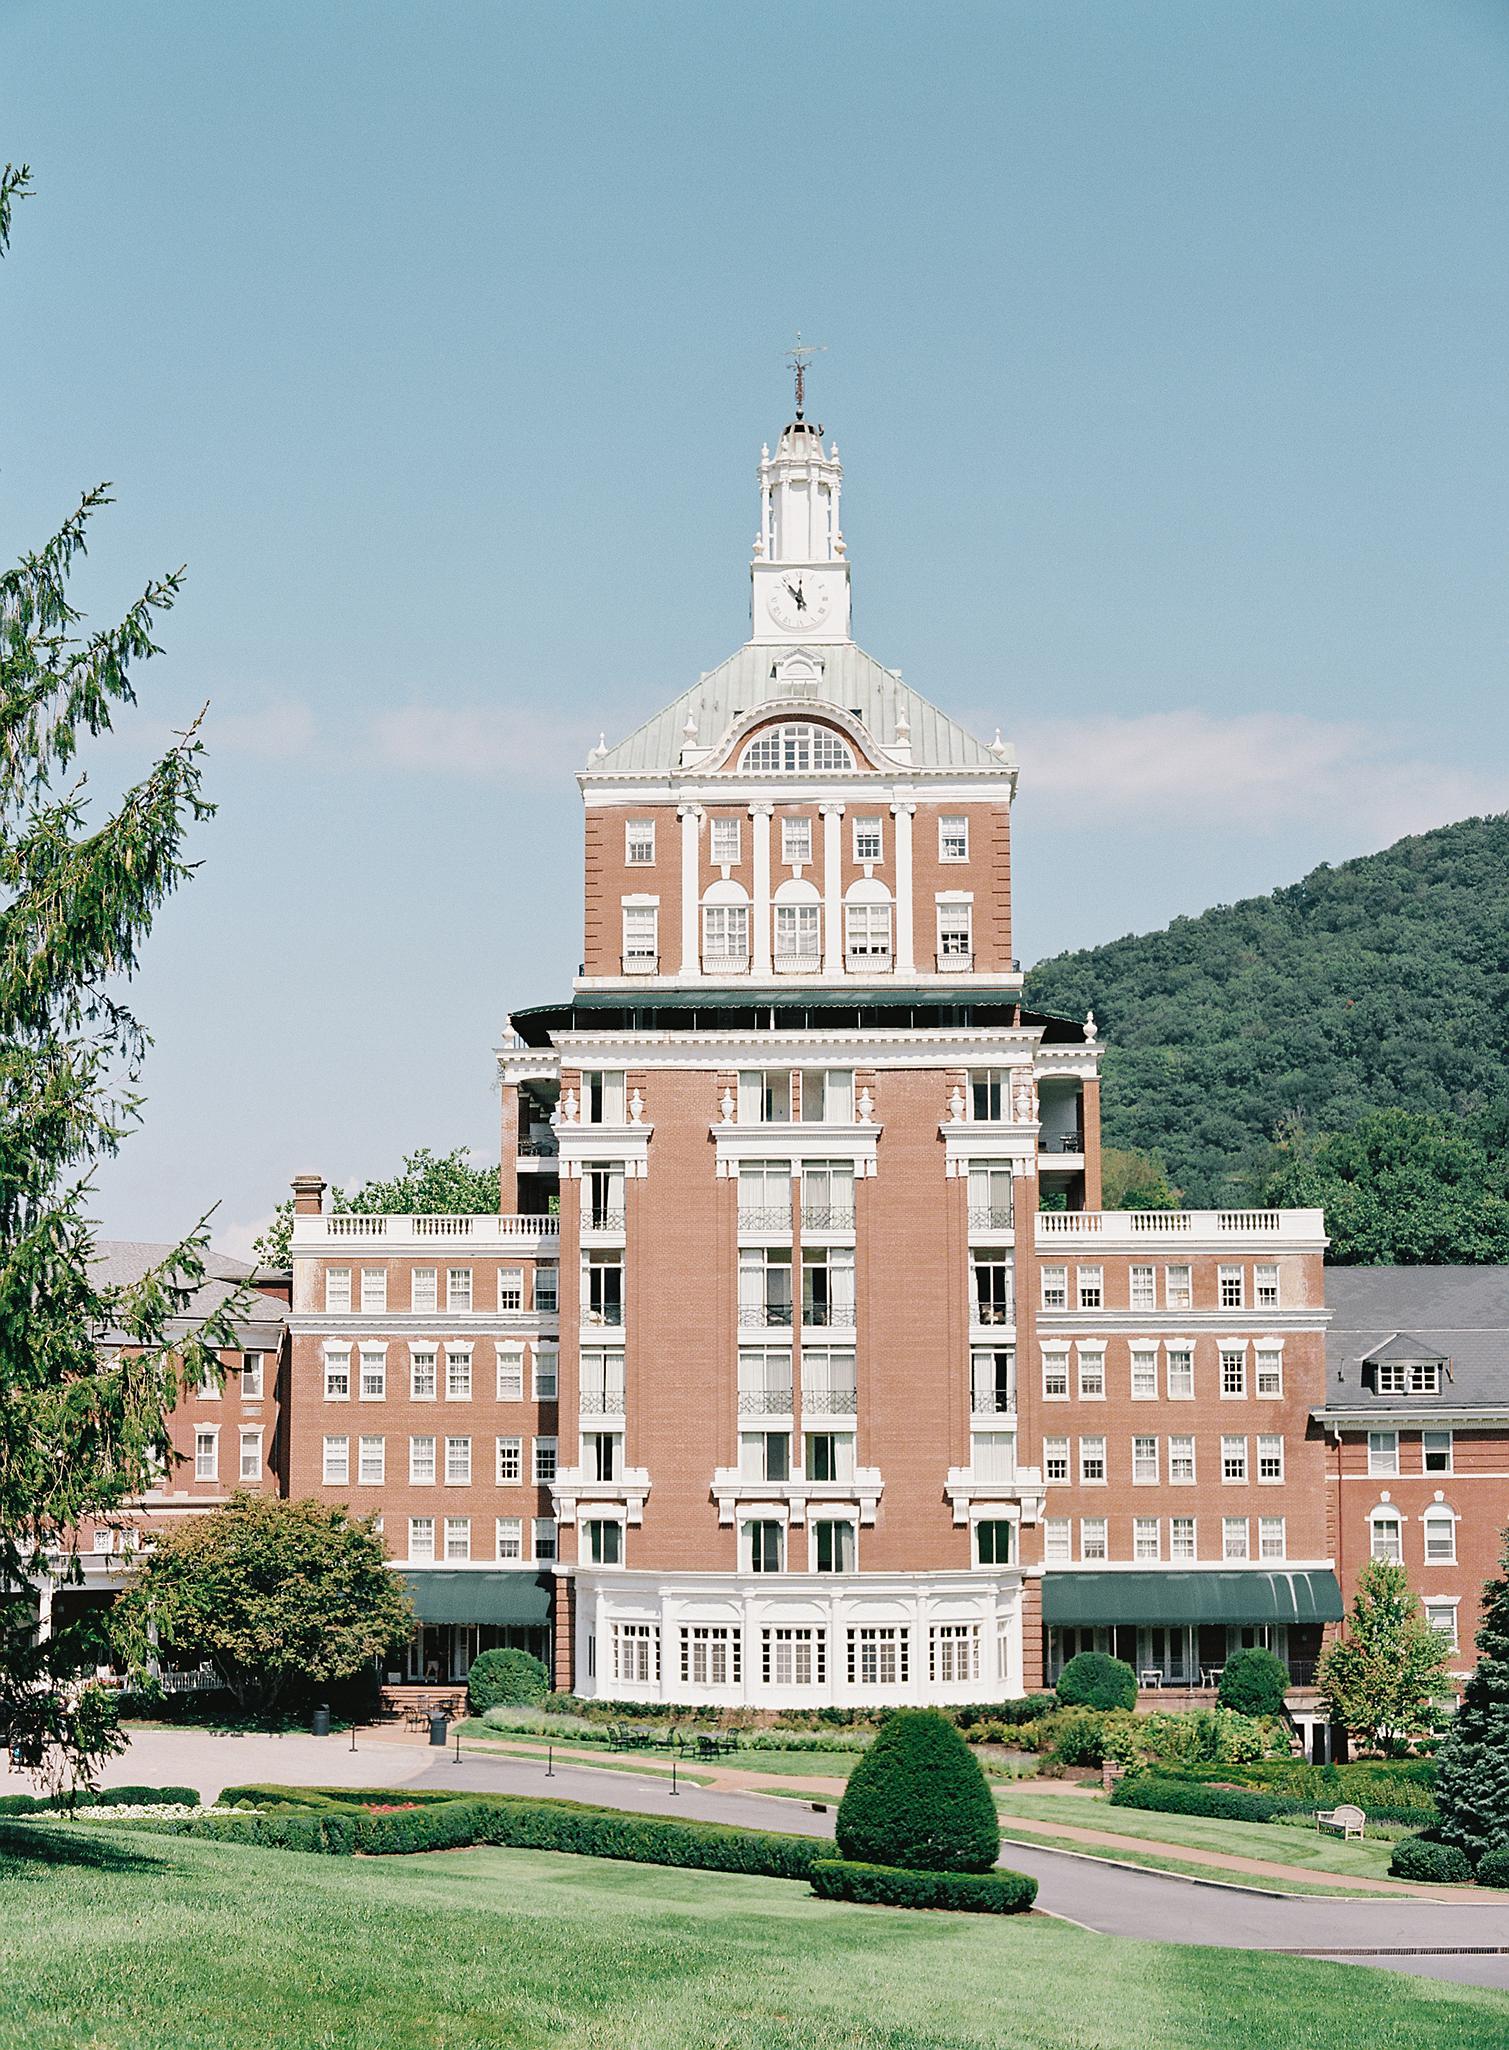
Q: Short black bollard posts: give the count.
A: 4